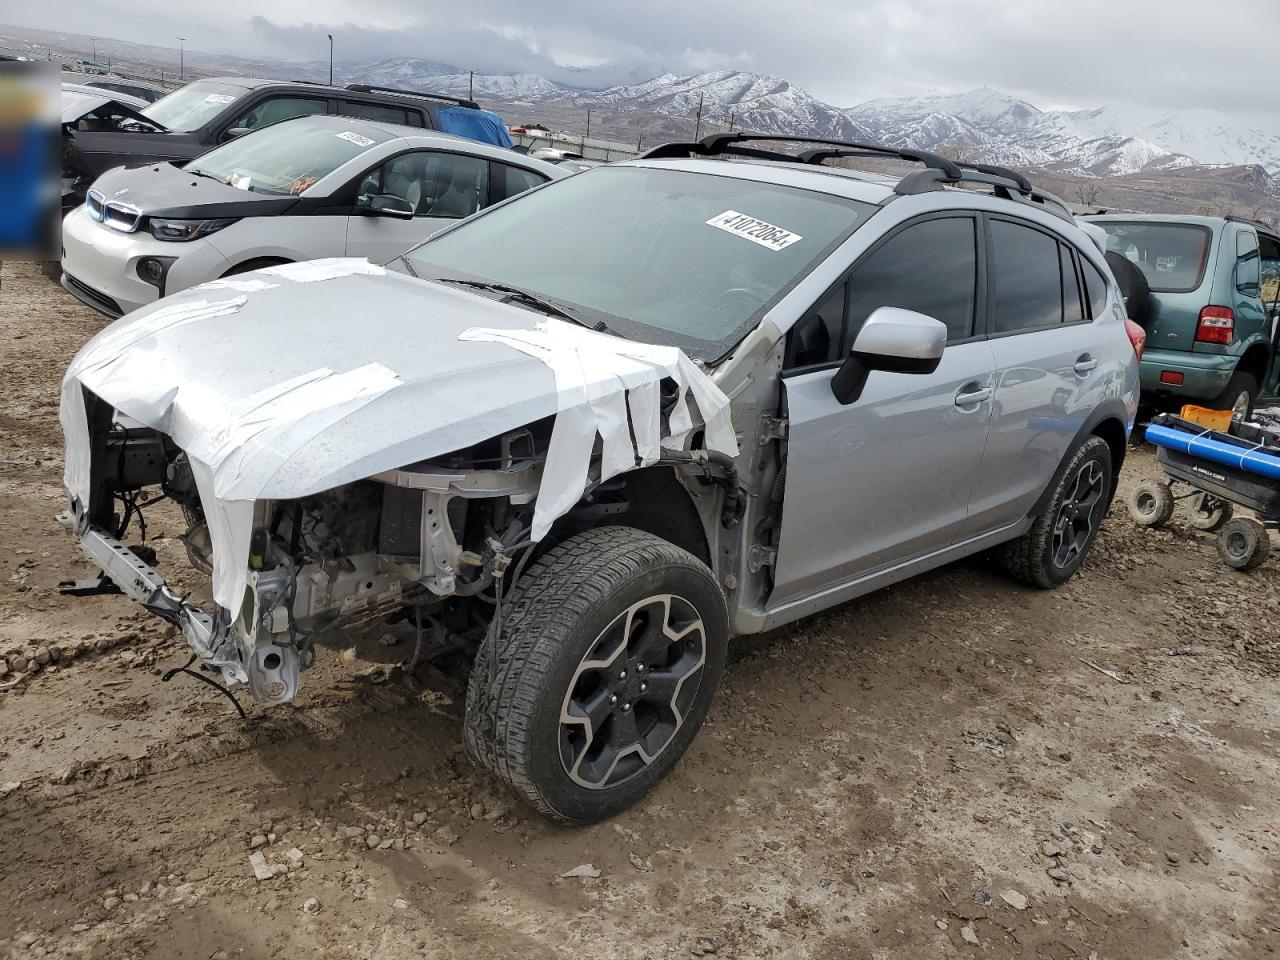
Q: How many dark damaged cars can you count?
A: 1